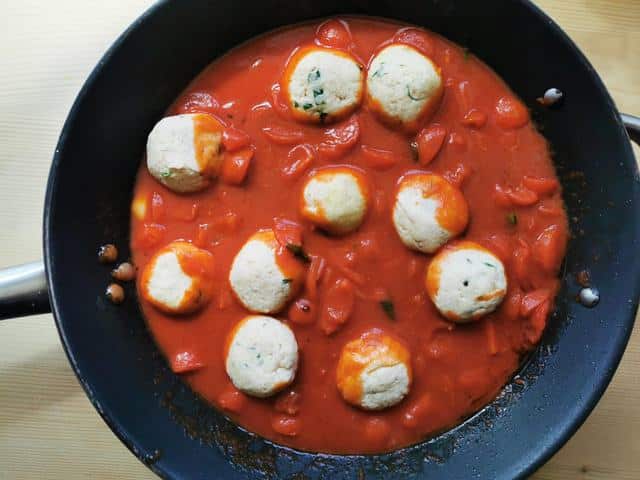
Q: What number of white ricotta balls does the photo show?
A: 10